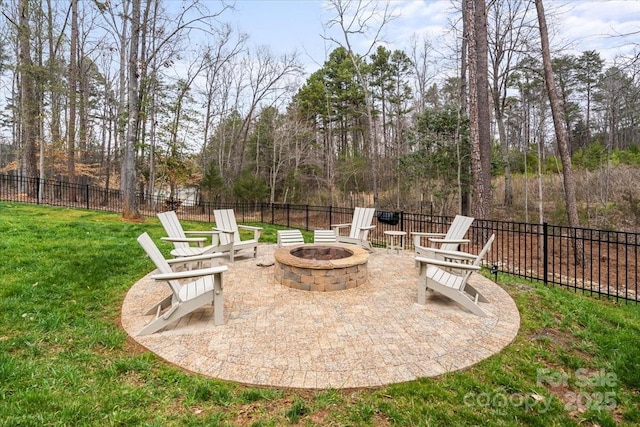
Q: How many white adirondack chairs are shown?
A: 6